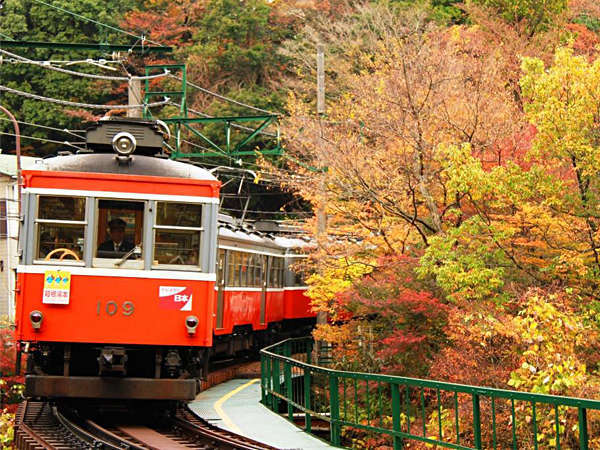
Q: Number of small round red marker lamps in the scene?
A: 2